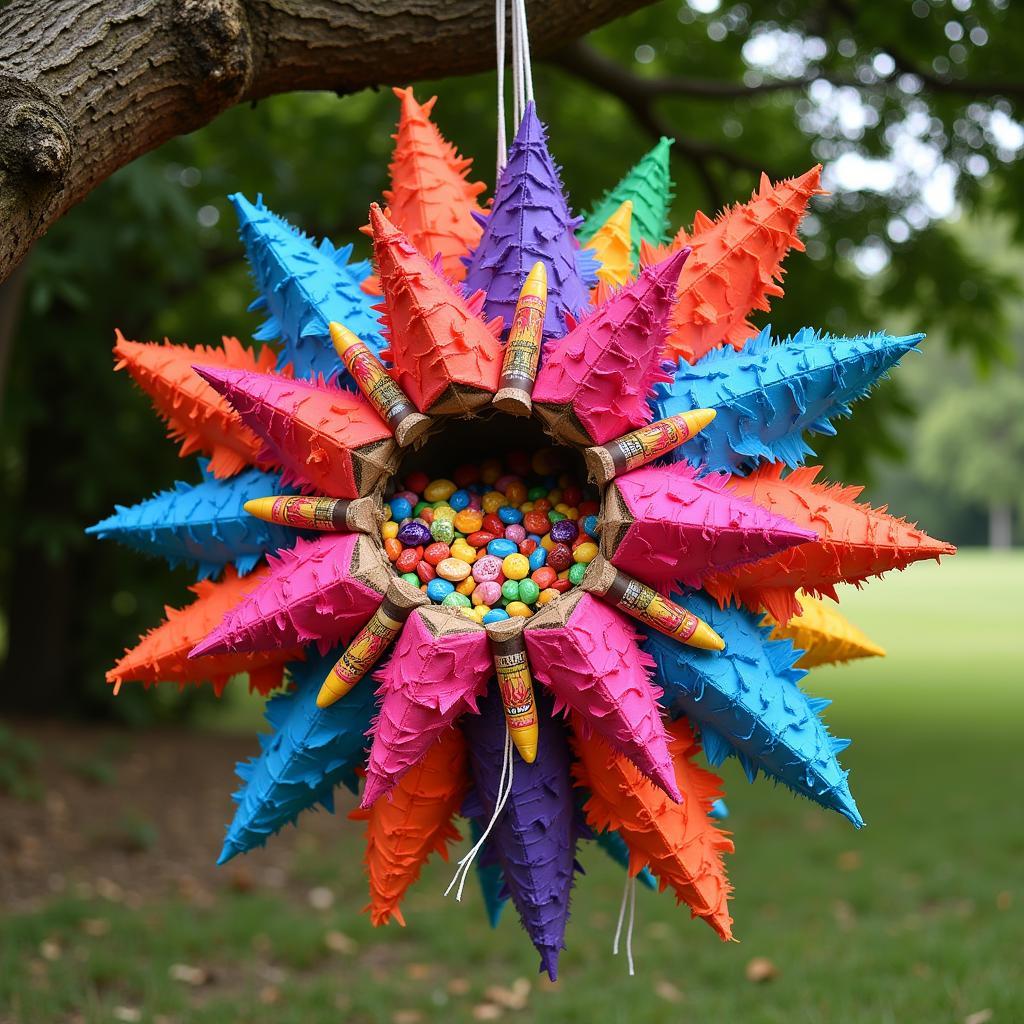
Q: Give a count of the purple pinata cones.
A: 2